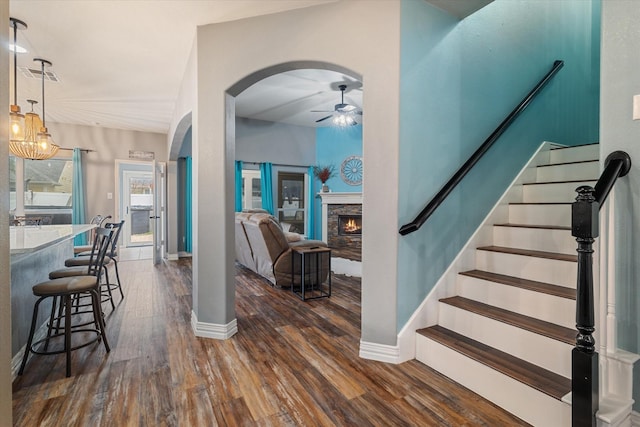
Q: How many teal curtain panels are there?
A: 5